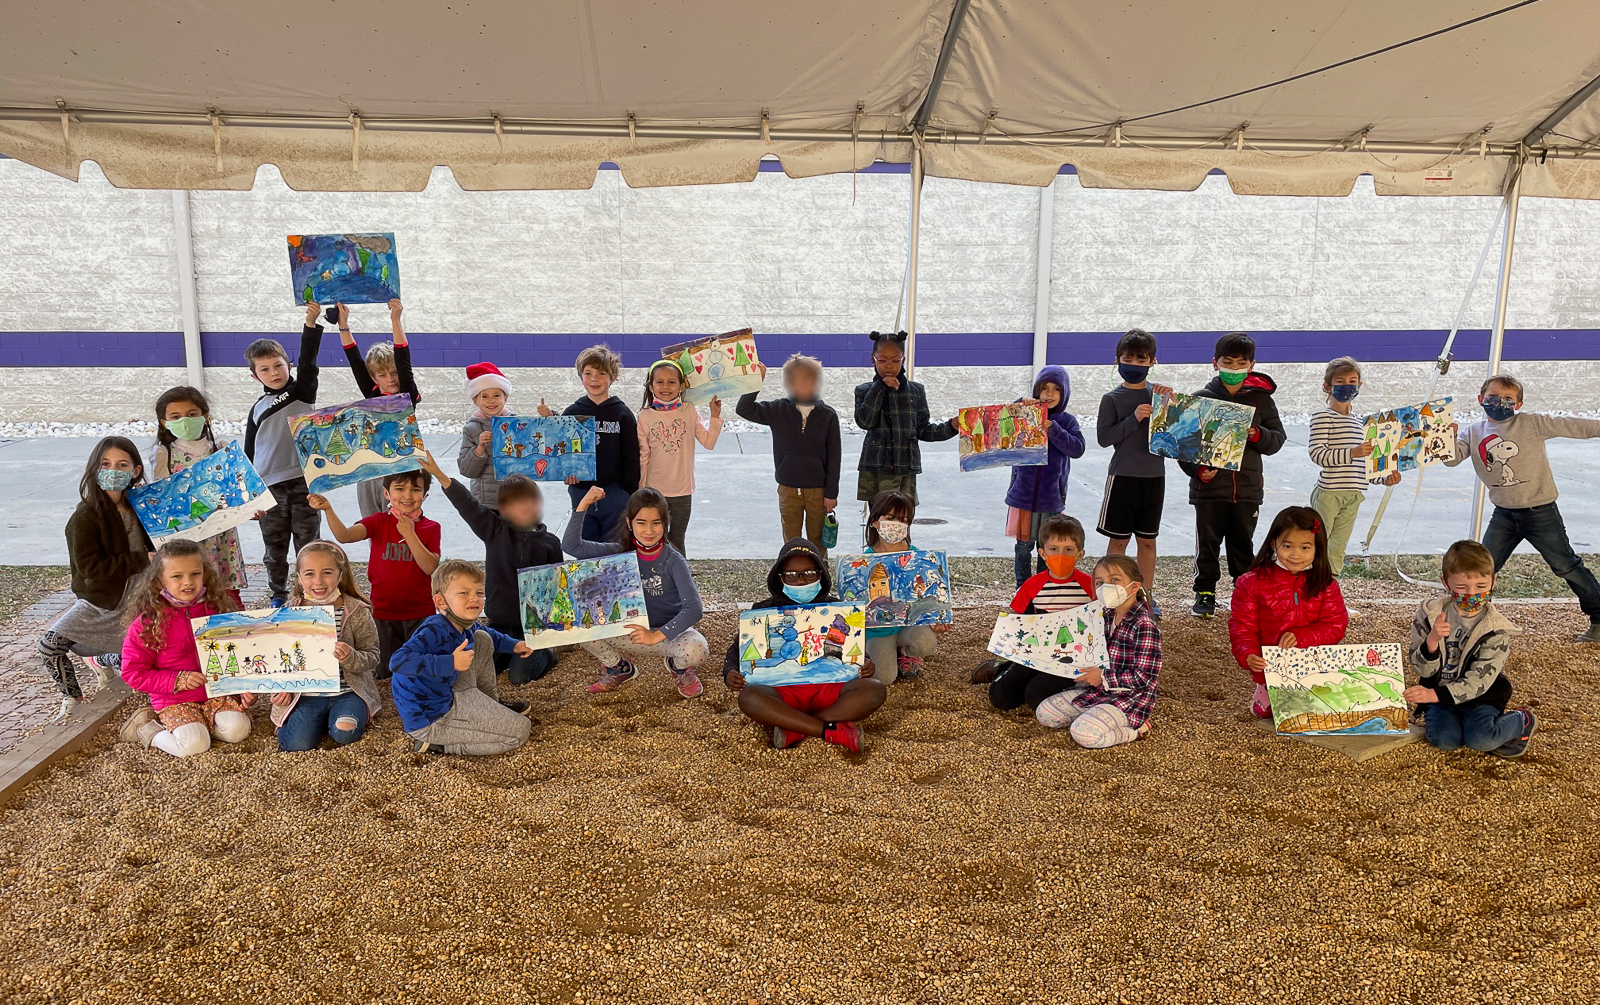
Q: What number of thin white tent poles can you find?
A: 2